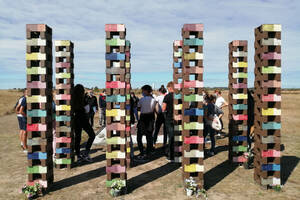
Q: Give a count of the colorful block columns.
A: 8